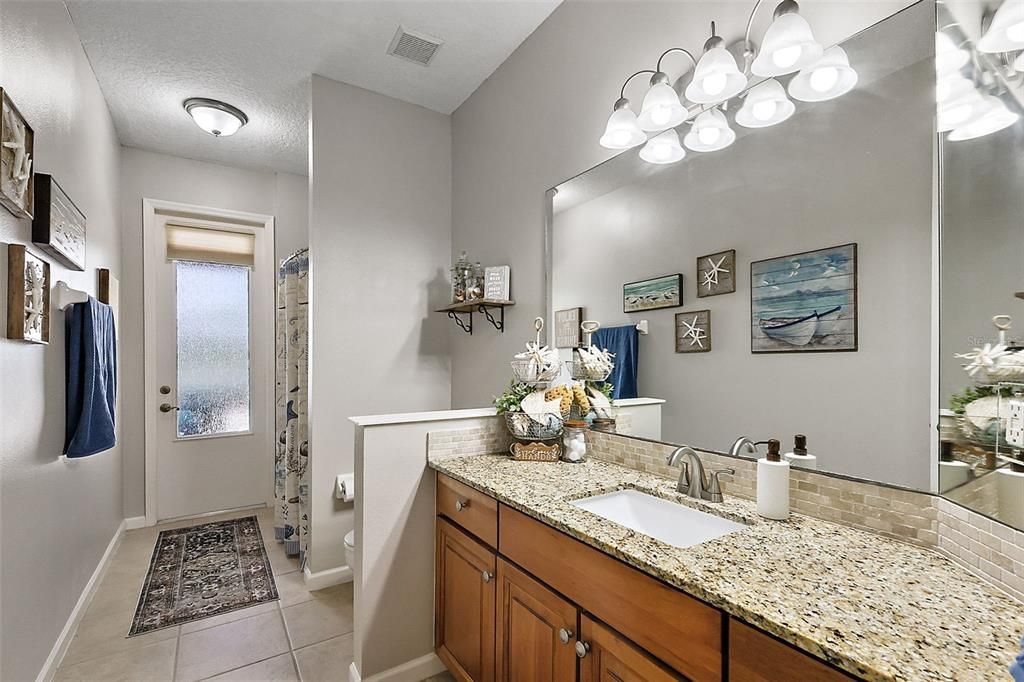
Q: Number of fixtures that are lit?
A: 2